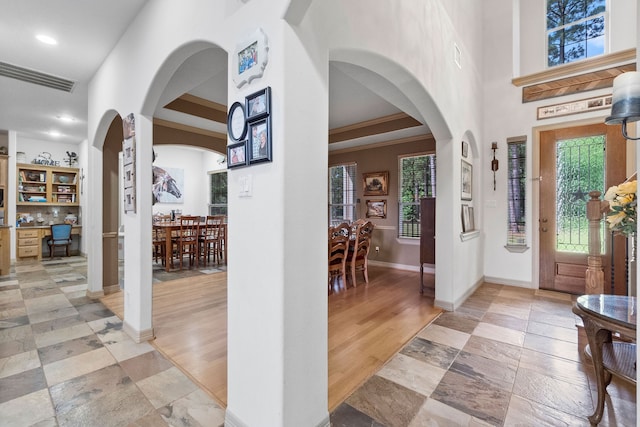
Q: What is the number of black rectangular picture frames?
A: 3